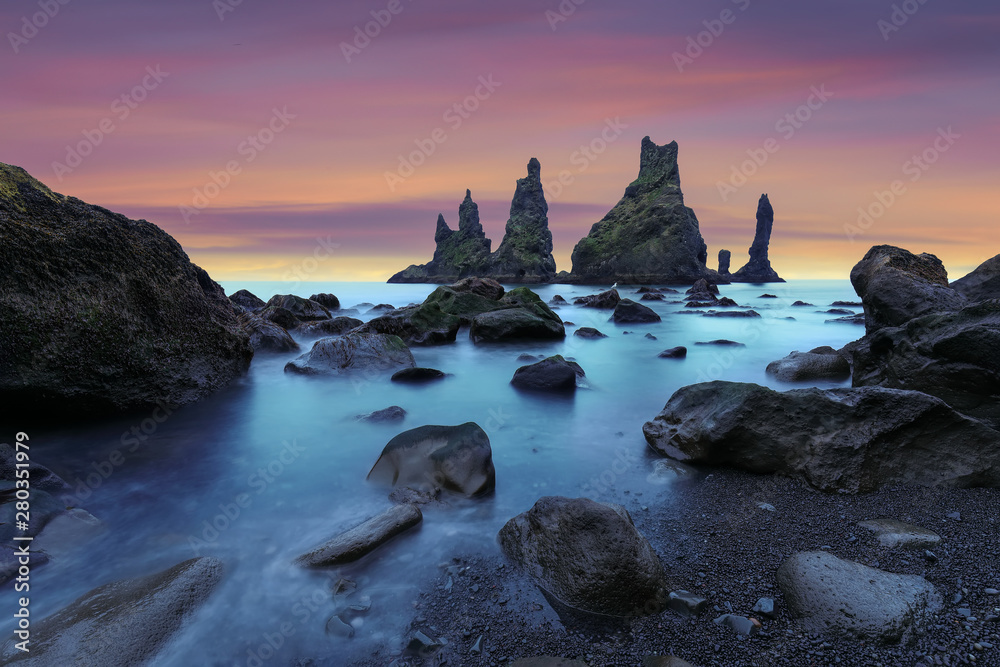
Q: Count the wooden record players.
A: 0